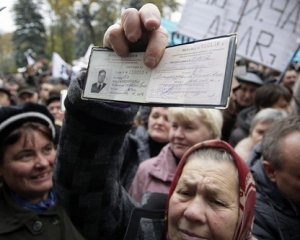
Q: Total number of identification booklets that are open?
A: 1